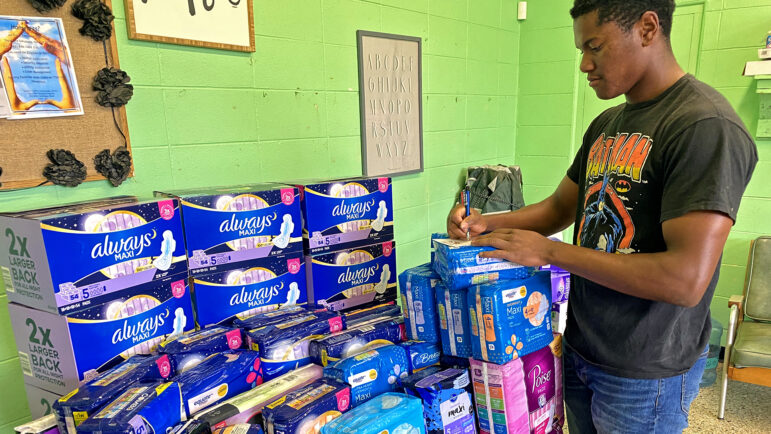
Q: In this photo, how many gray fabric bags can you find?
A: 1